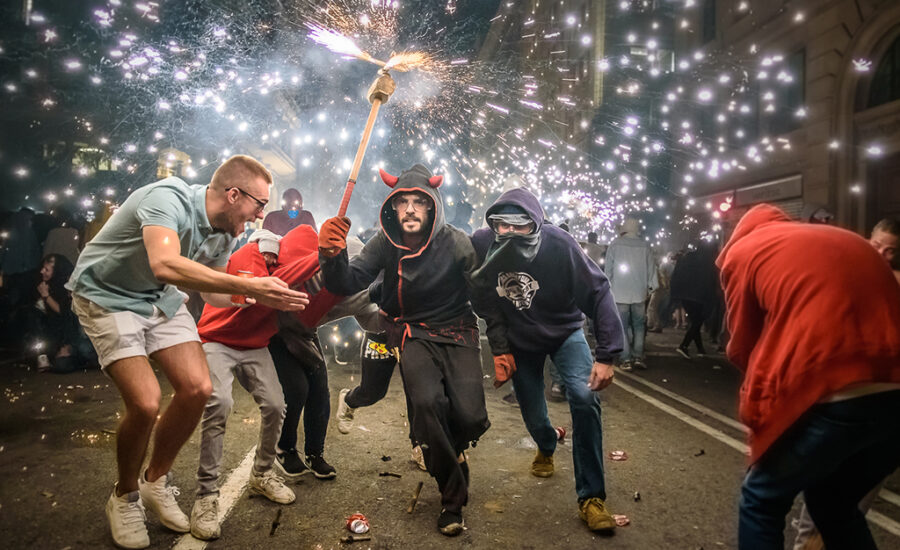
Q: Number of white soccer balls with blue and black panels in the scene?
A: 0